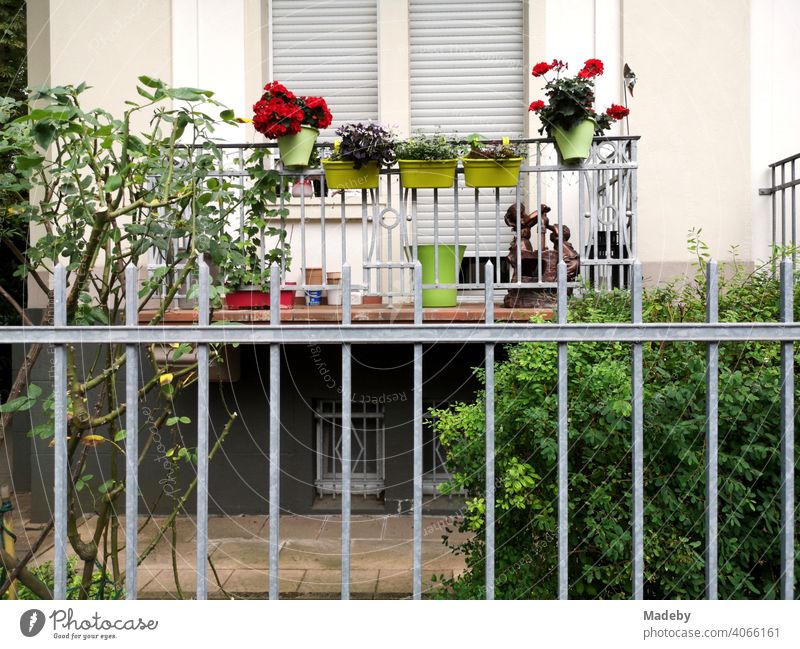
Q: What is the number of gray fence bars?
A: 11